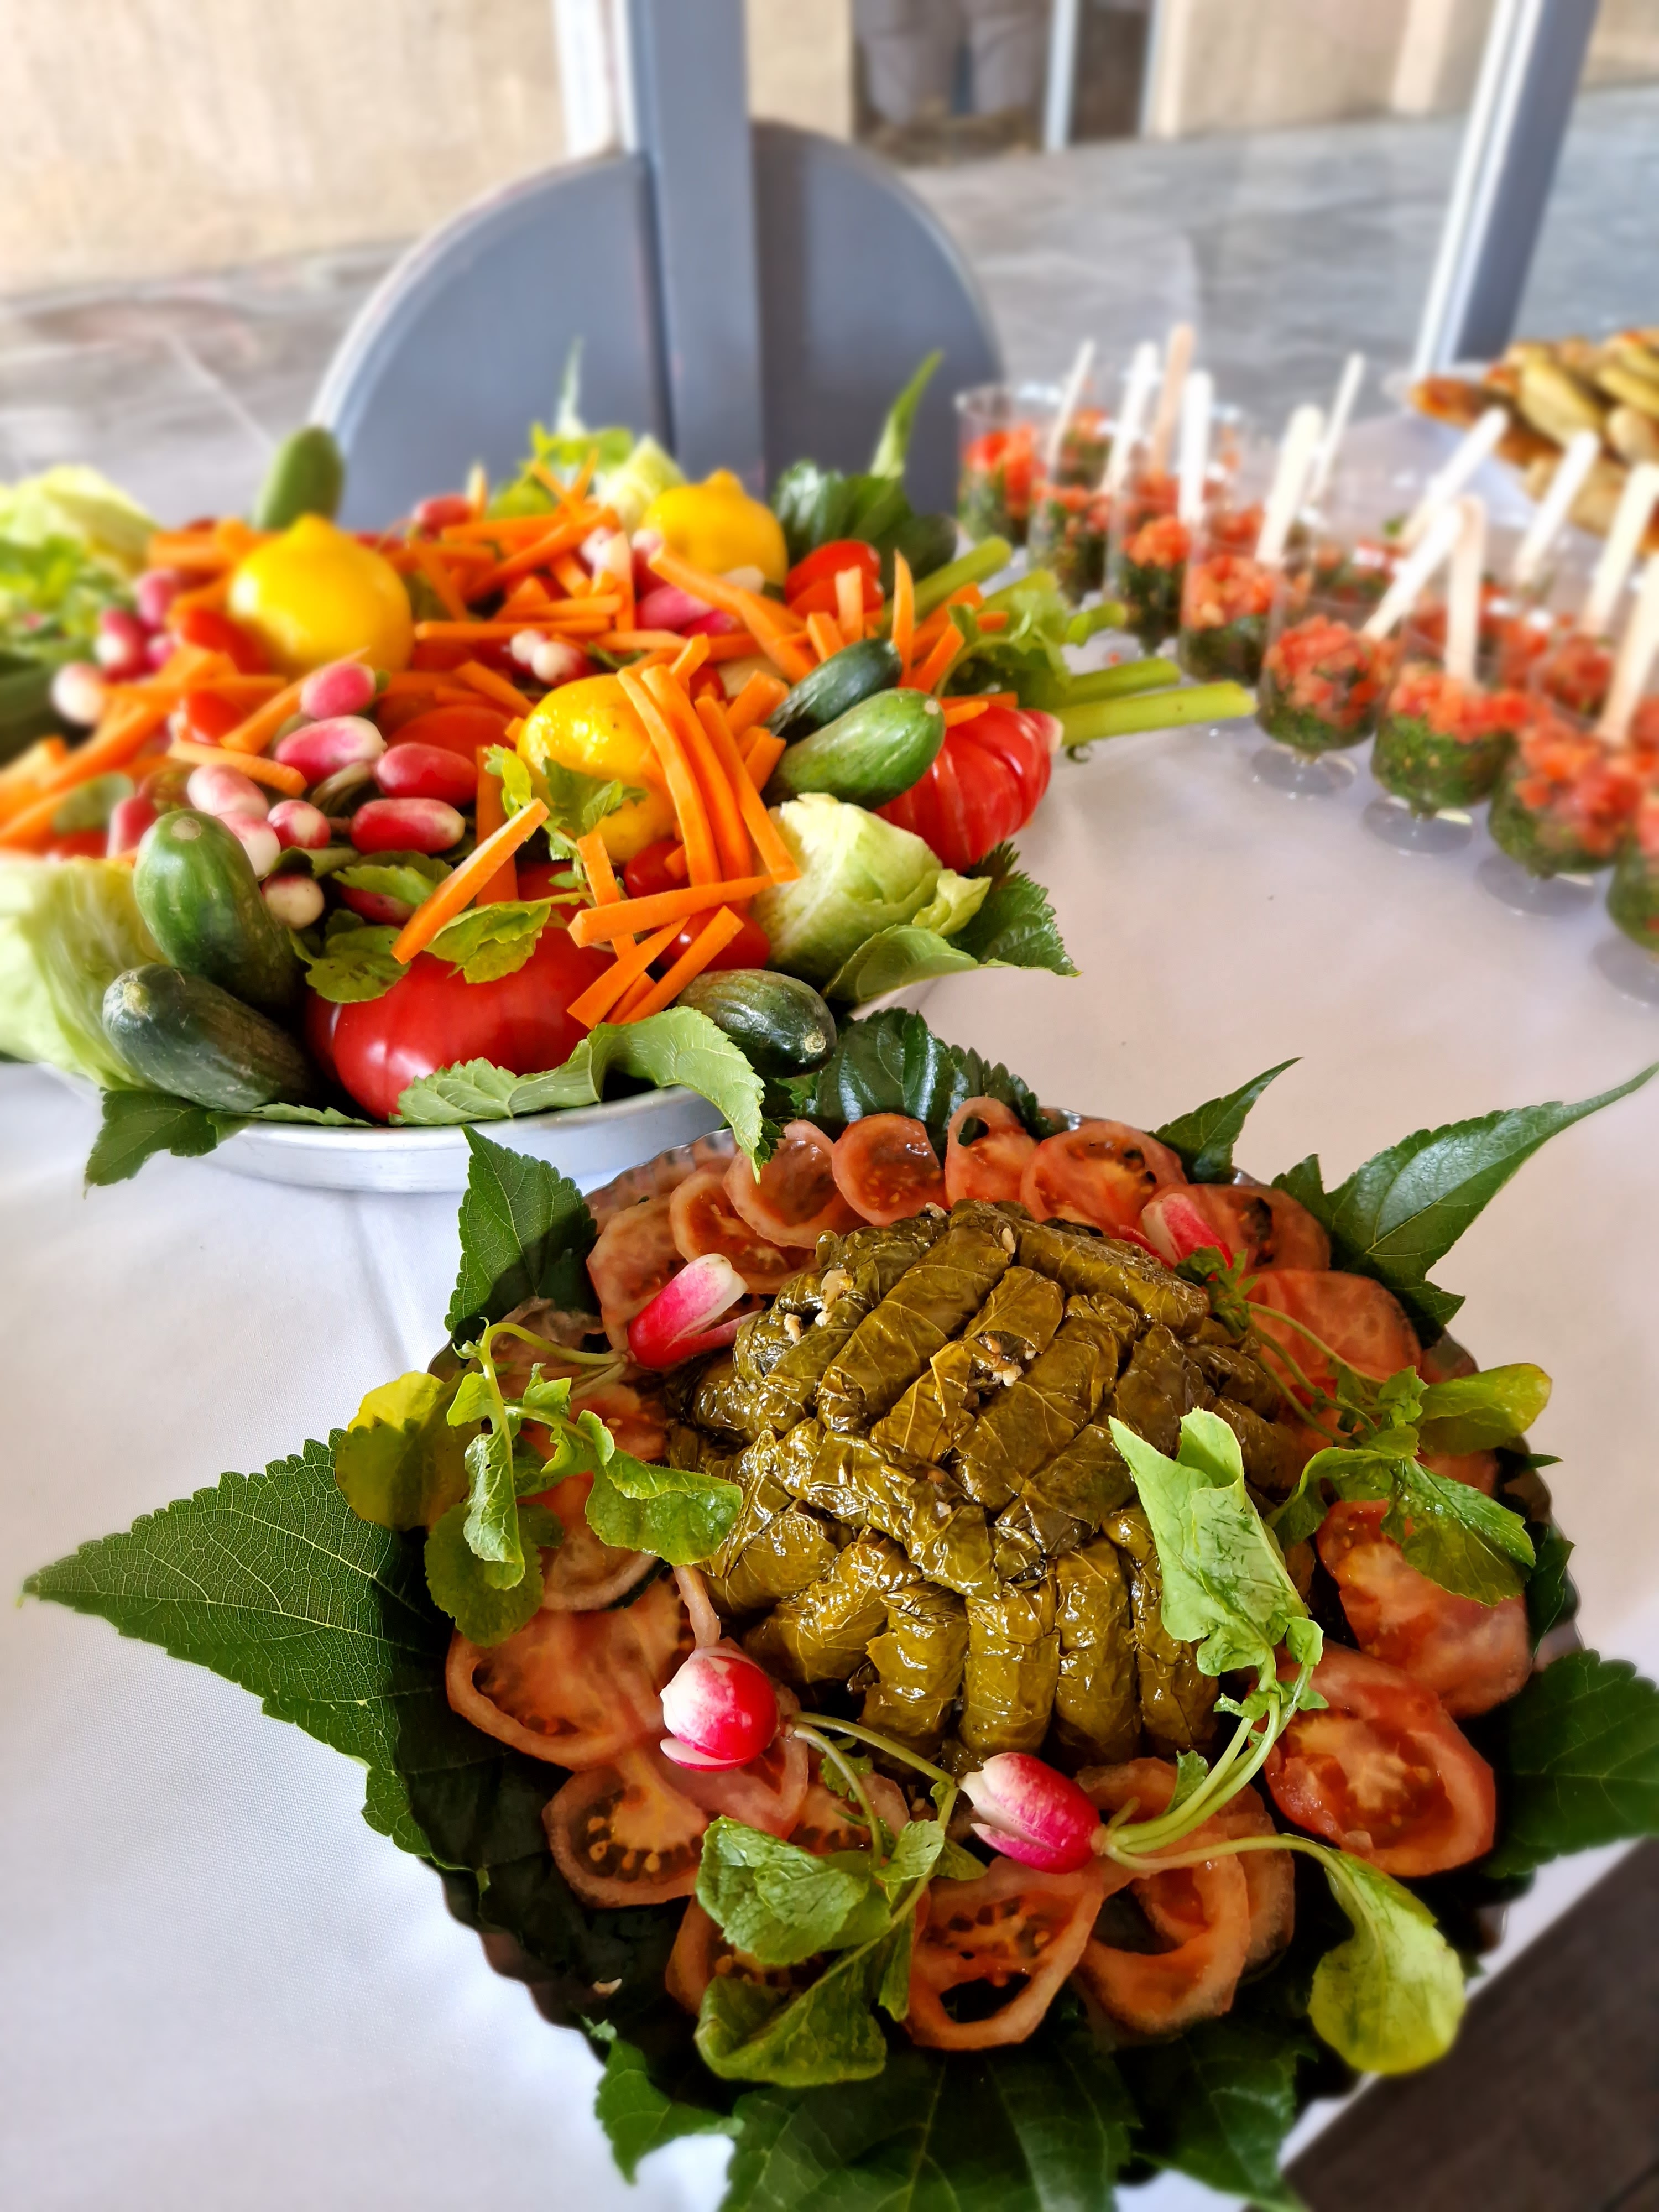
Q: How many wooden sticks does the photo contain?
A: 12